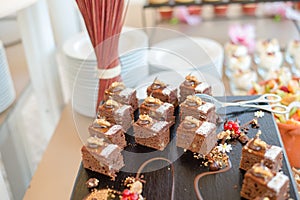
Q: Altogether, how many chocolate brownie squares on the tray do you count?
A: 12